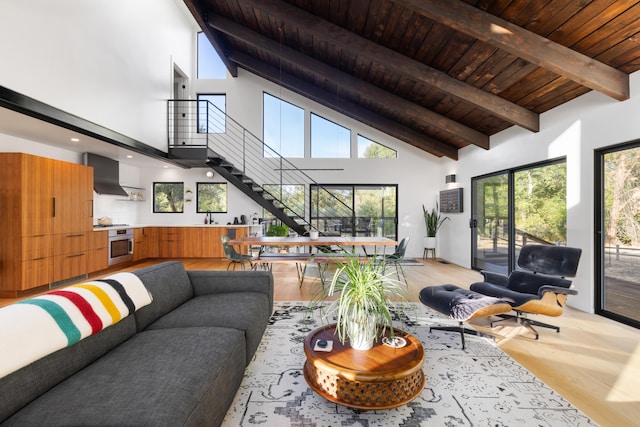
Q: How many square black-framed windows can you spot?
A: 2